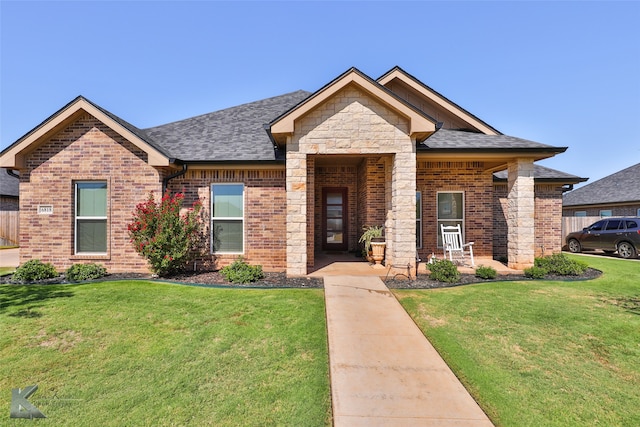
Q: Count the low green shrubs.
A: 7